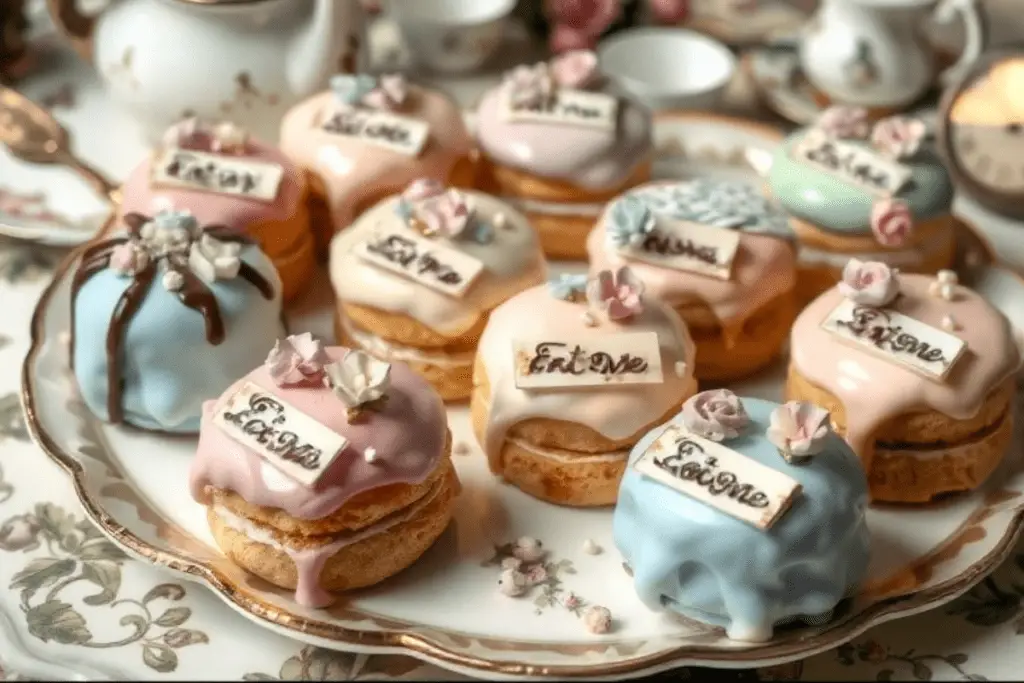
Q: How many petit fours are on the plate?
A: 11